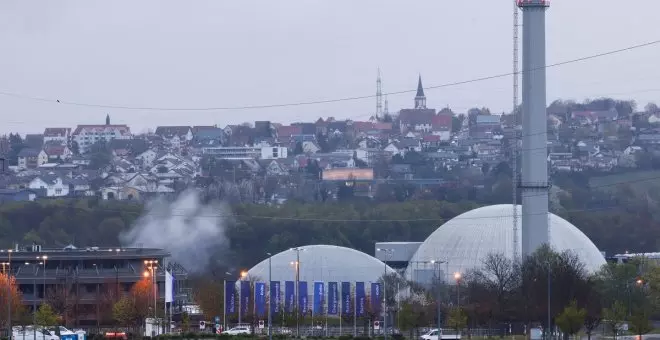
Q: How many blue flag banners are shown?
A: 11